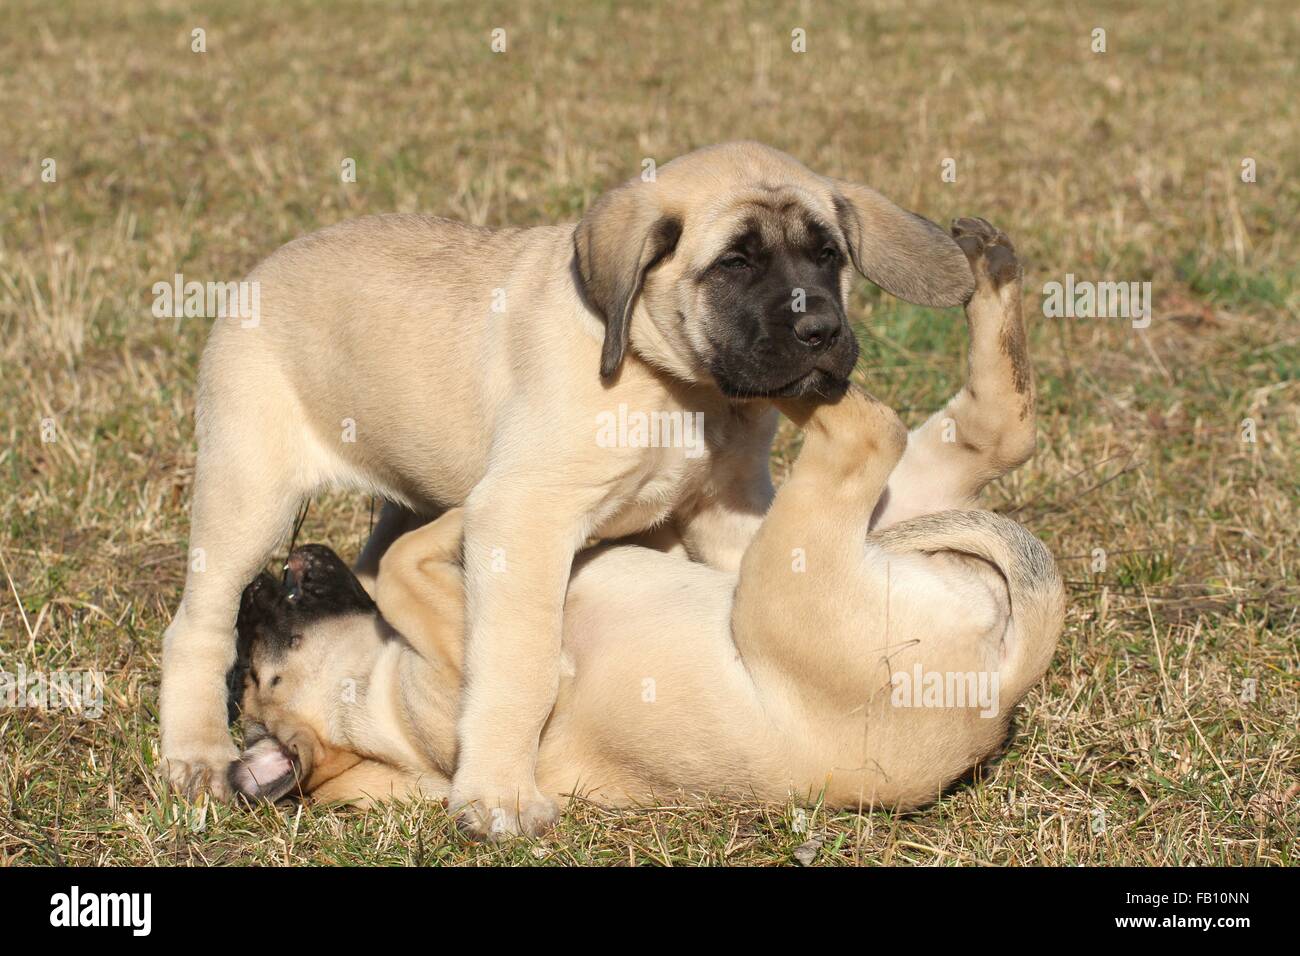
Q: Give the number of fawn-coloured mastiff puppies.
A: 2